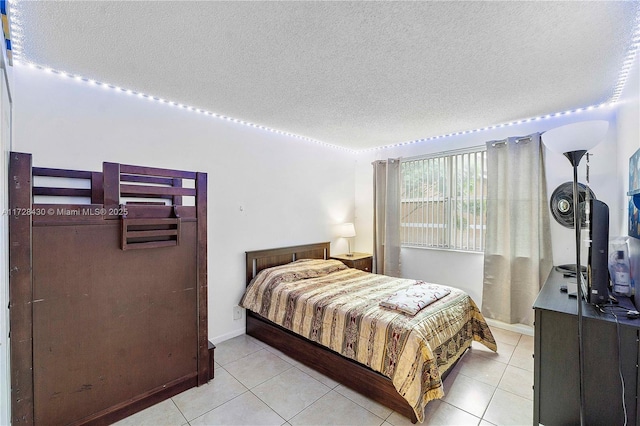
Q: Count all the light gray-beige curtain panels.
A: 2